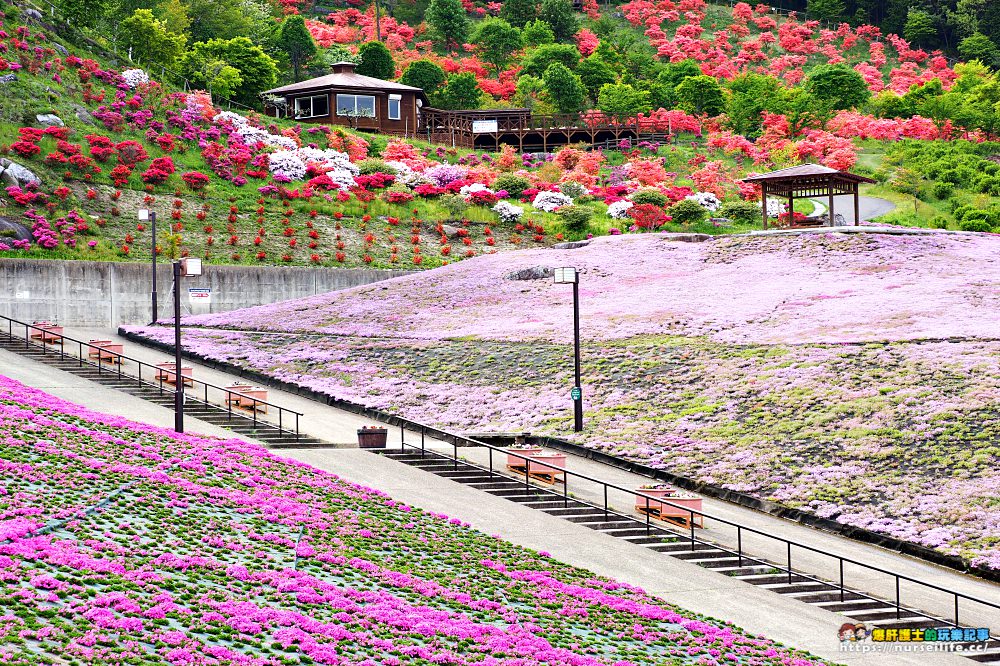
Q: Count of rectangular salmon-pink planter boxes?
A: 12